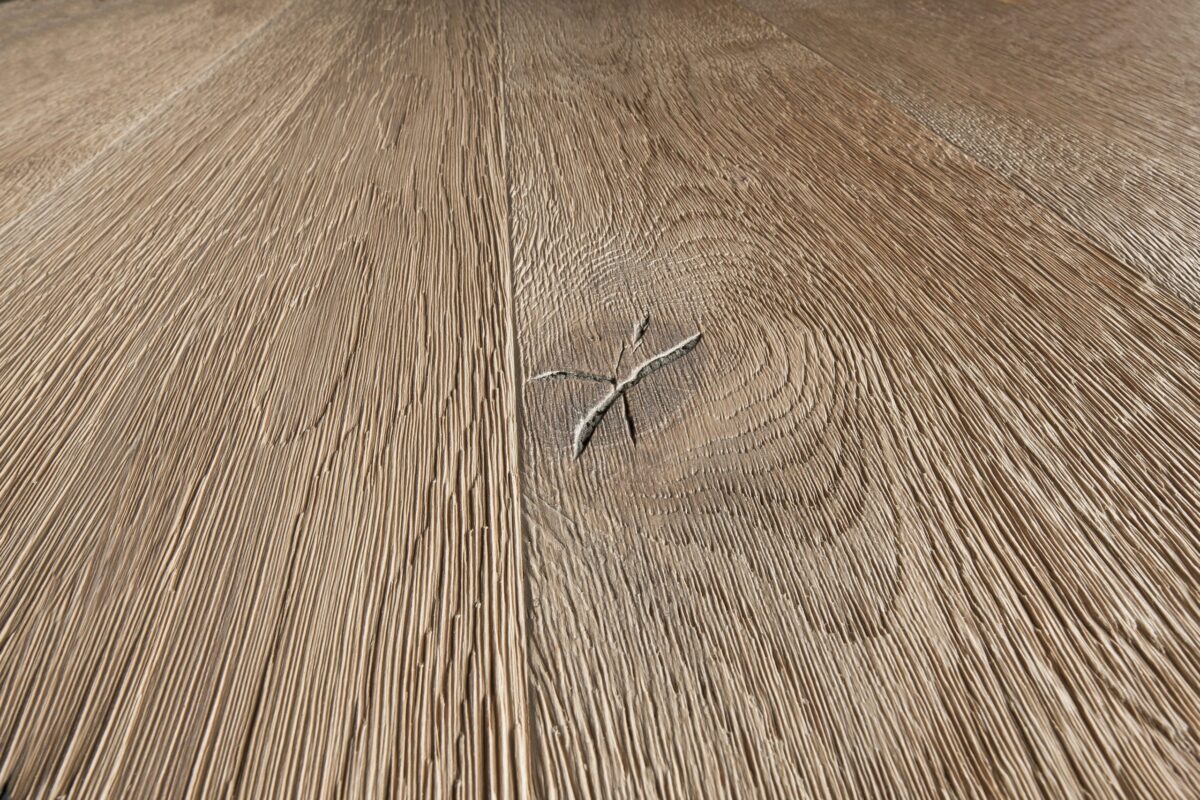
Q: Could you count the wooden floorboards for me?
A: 4